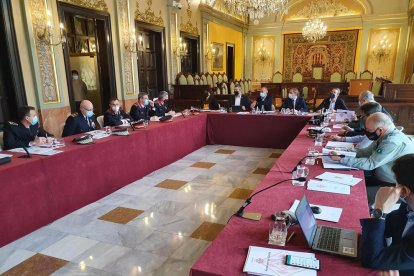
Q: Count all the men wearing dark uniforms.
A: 5